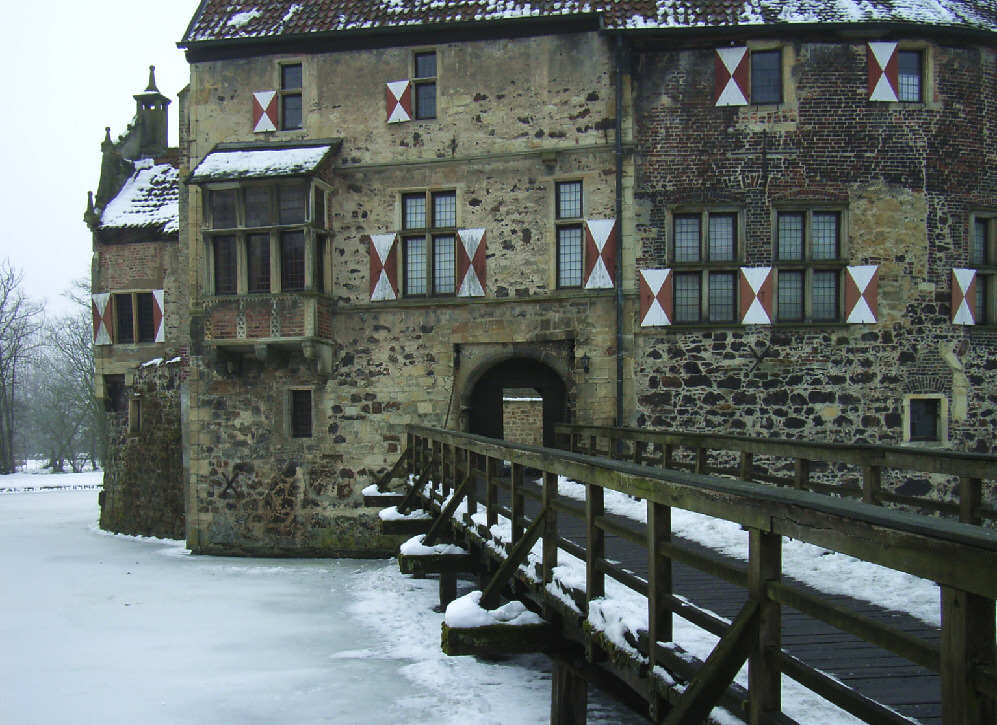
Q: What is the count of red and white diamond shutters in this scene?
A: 13